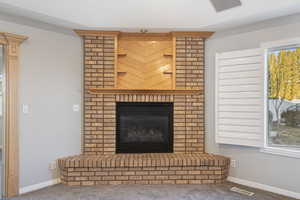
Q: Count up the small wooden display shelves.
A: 4